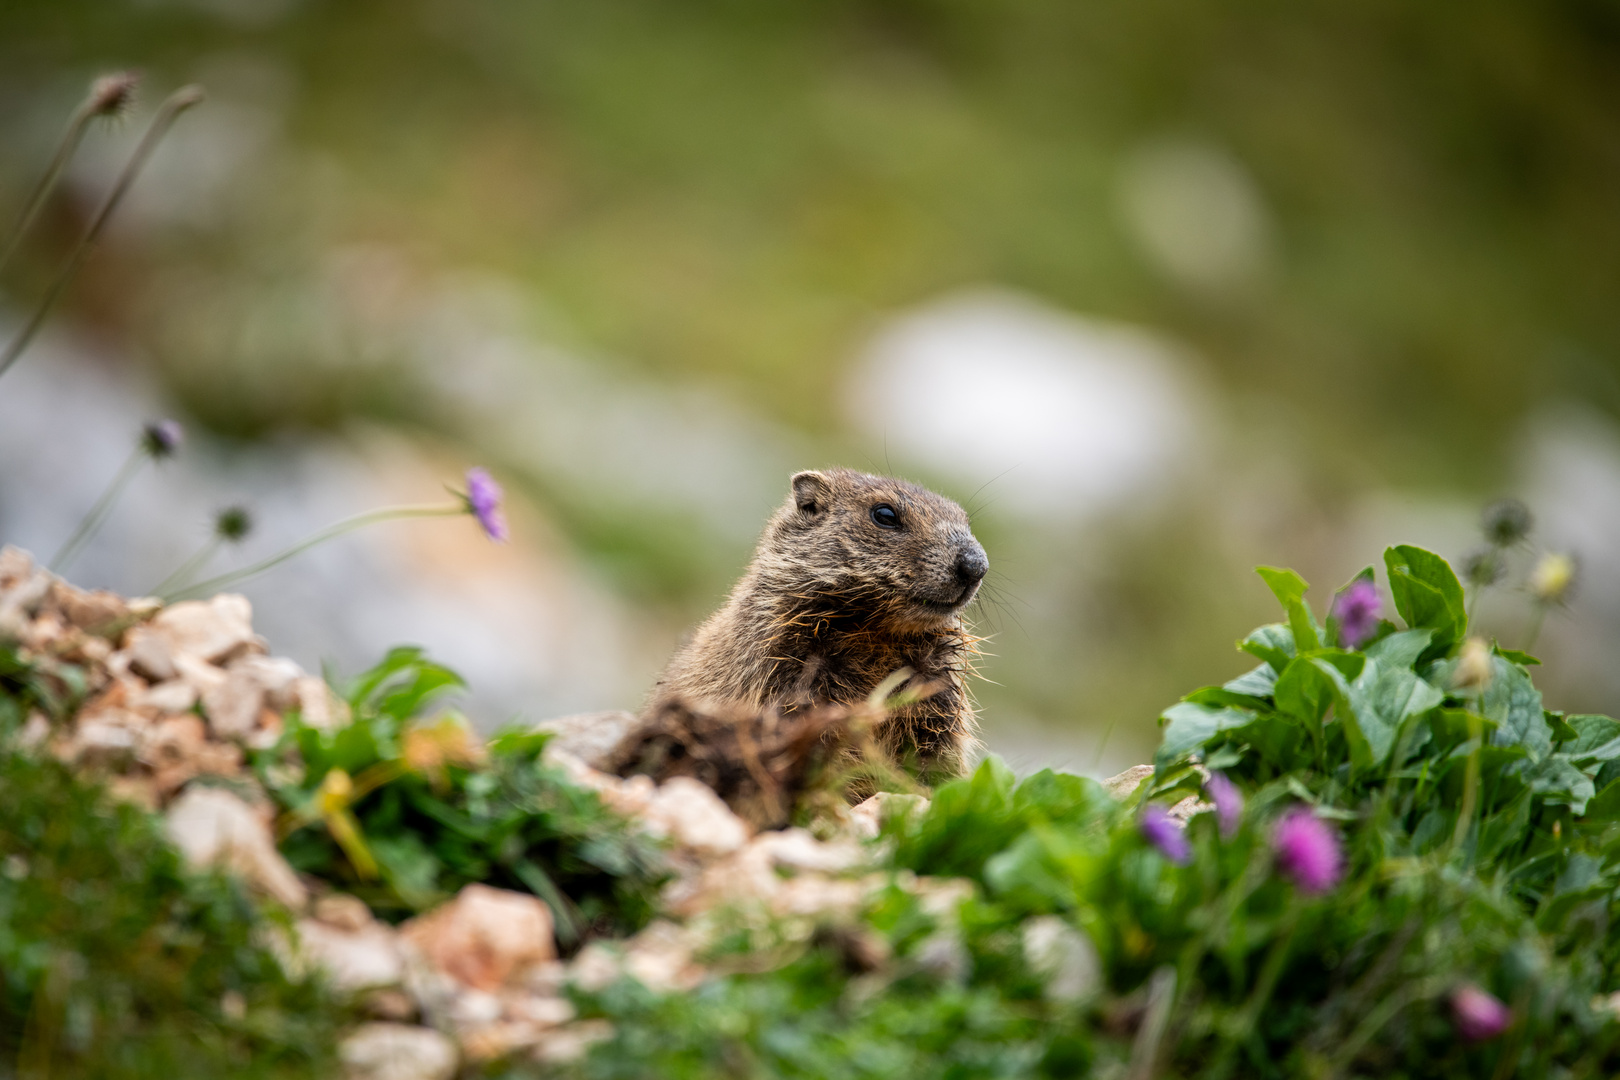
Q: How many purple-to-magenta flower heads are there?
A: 7